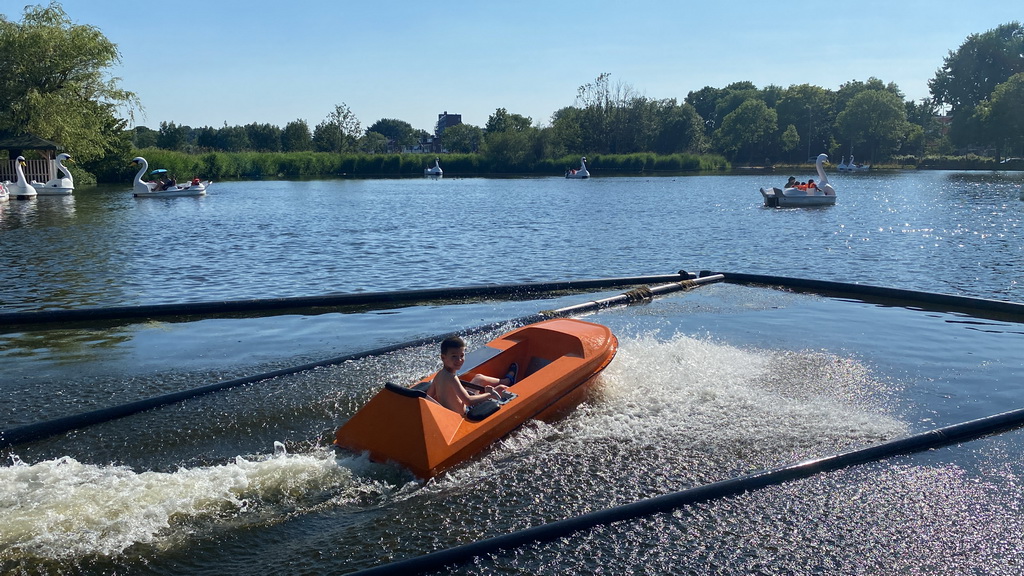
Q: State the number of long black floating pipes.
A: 4